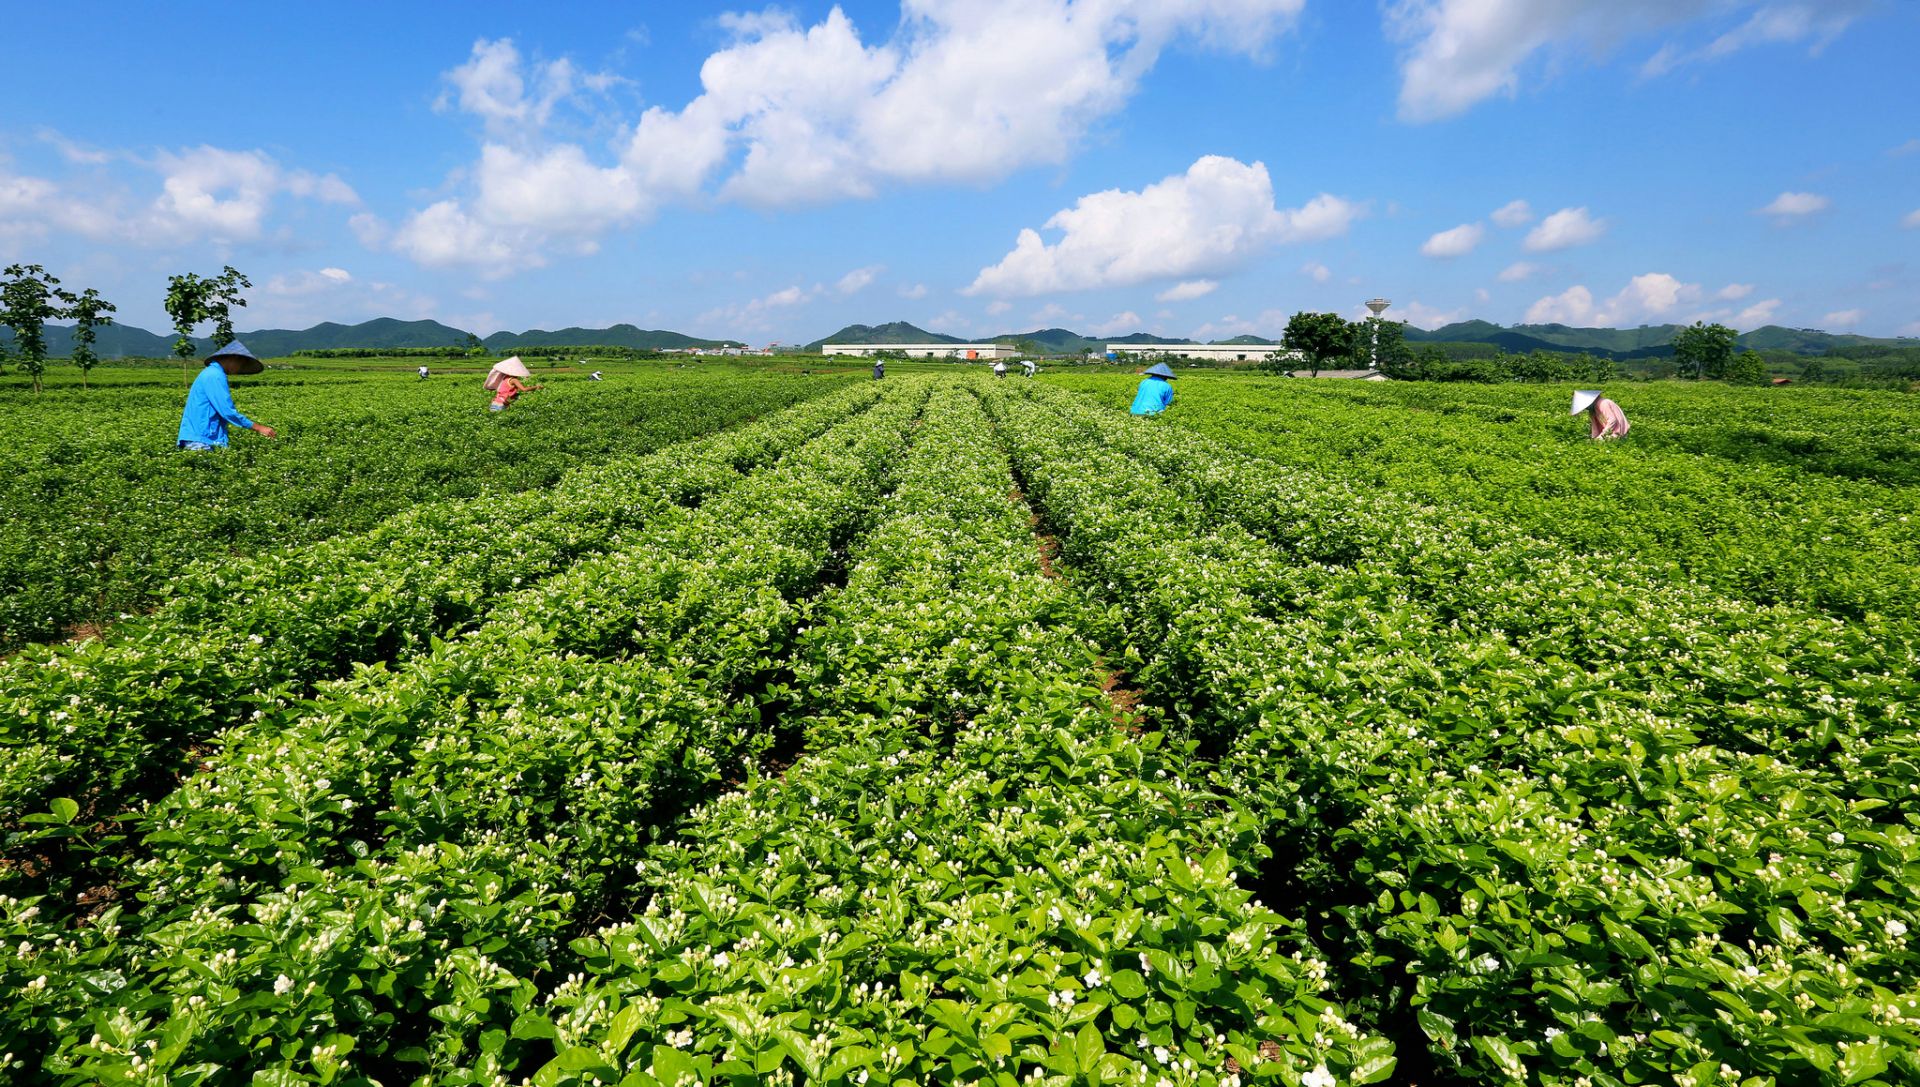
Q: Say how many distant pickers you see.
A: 5